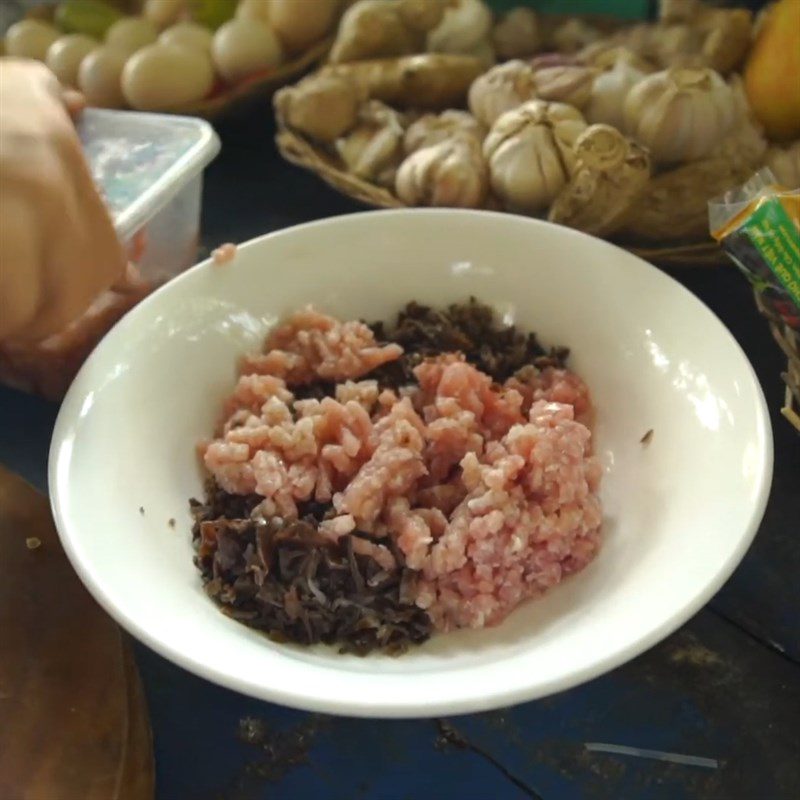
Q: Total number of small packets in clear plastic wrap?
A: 1